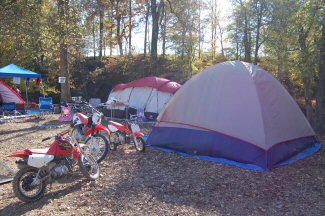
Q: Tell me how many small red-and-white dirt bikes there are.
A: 3